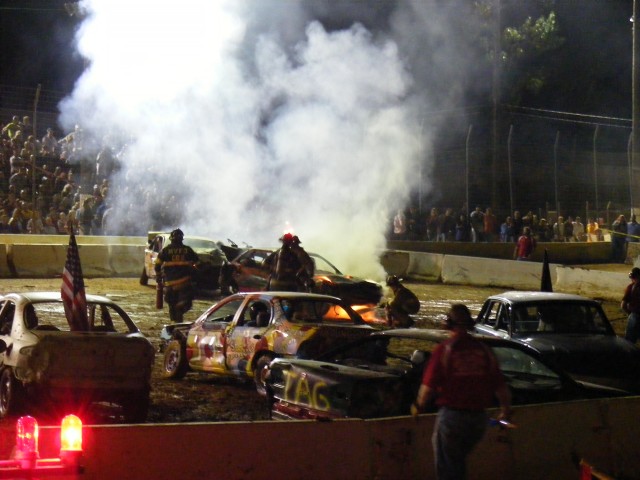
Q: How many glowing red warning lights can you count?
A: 2